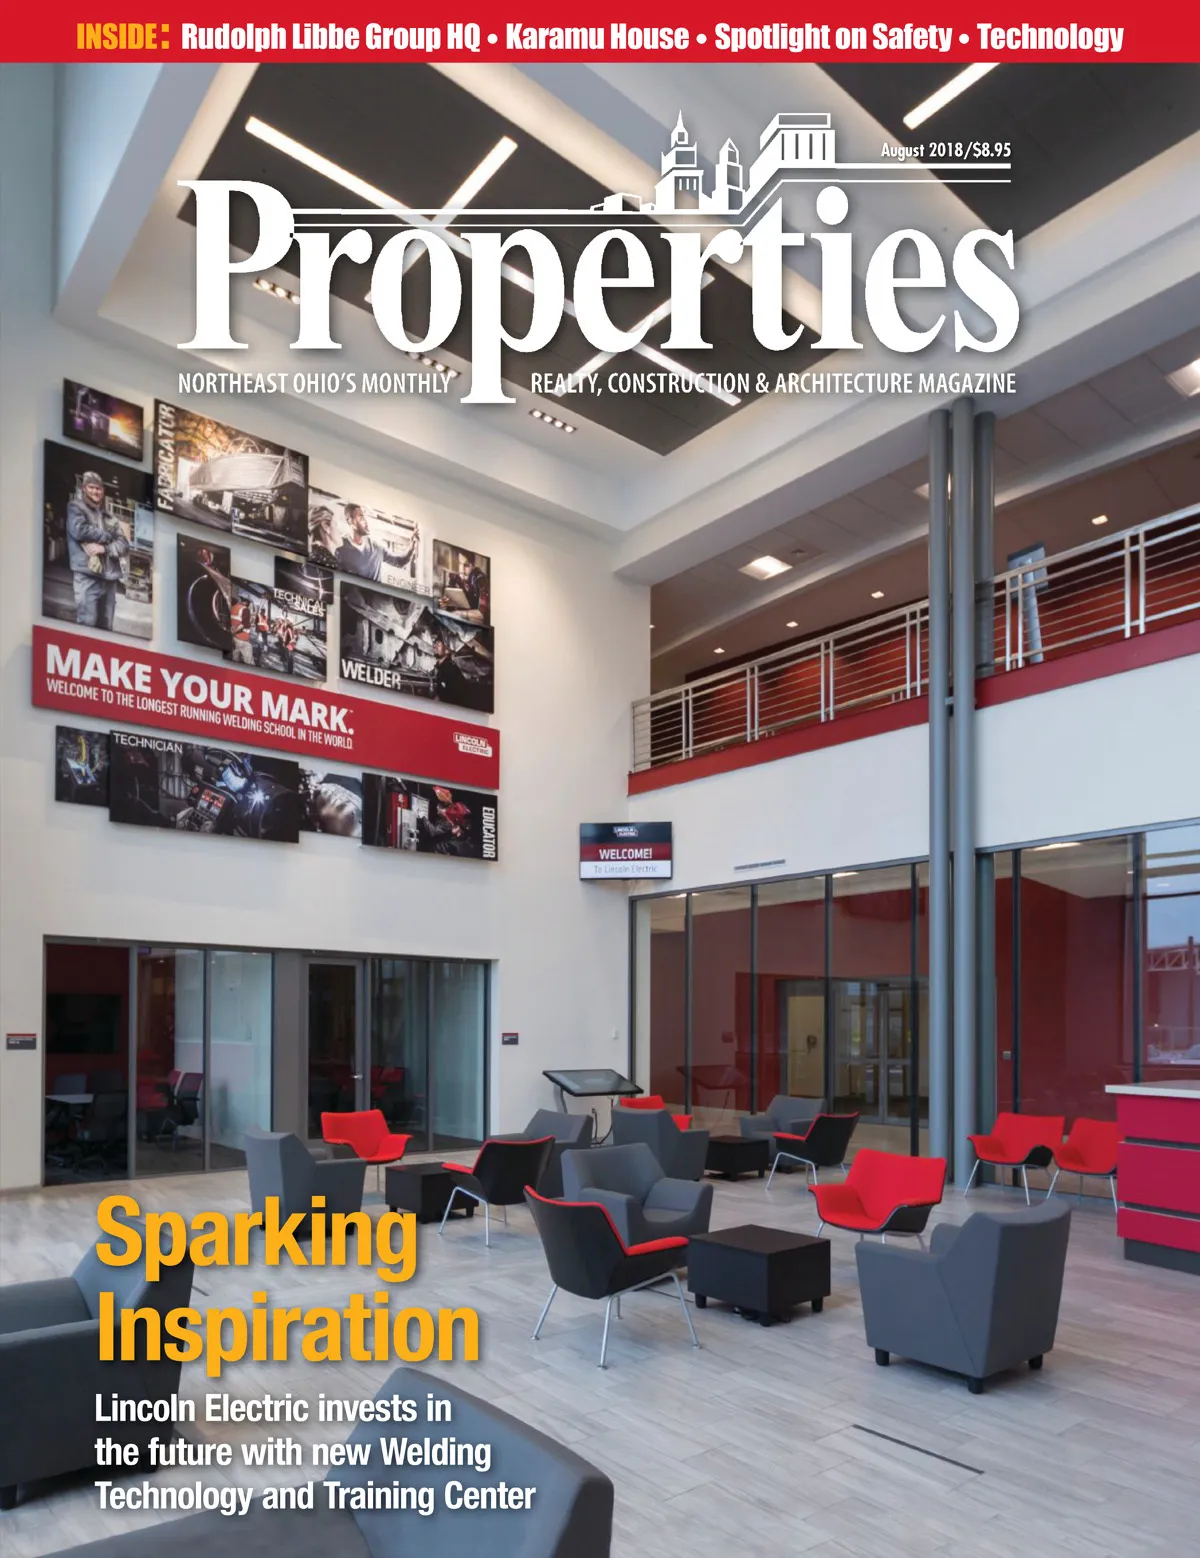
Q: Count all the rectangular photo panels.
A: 13